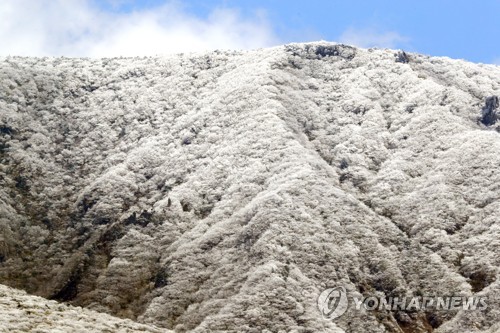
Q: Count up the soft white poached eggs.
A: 0